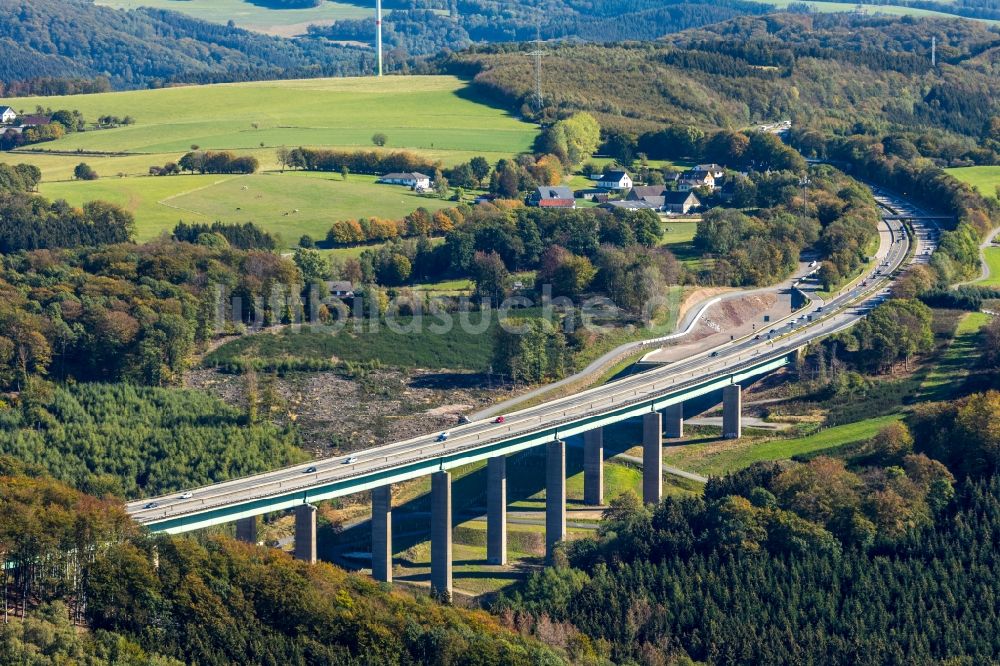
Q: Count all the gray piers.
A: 10